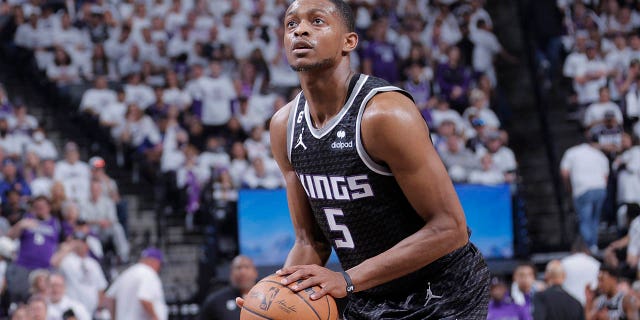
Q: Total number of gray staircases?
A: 2